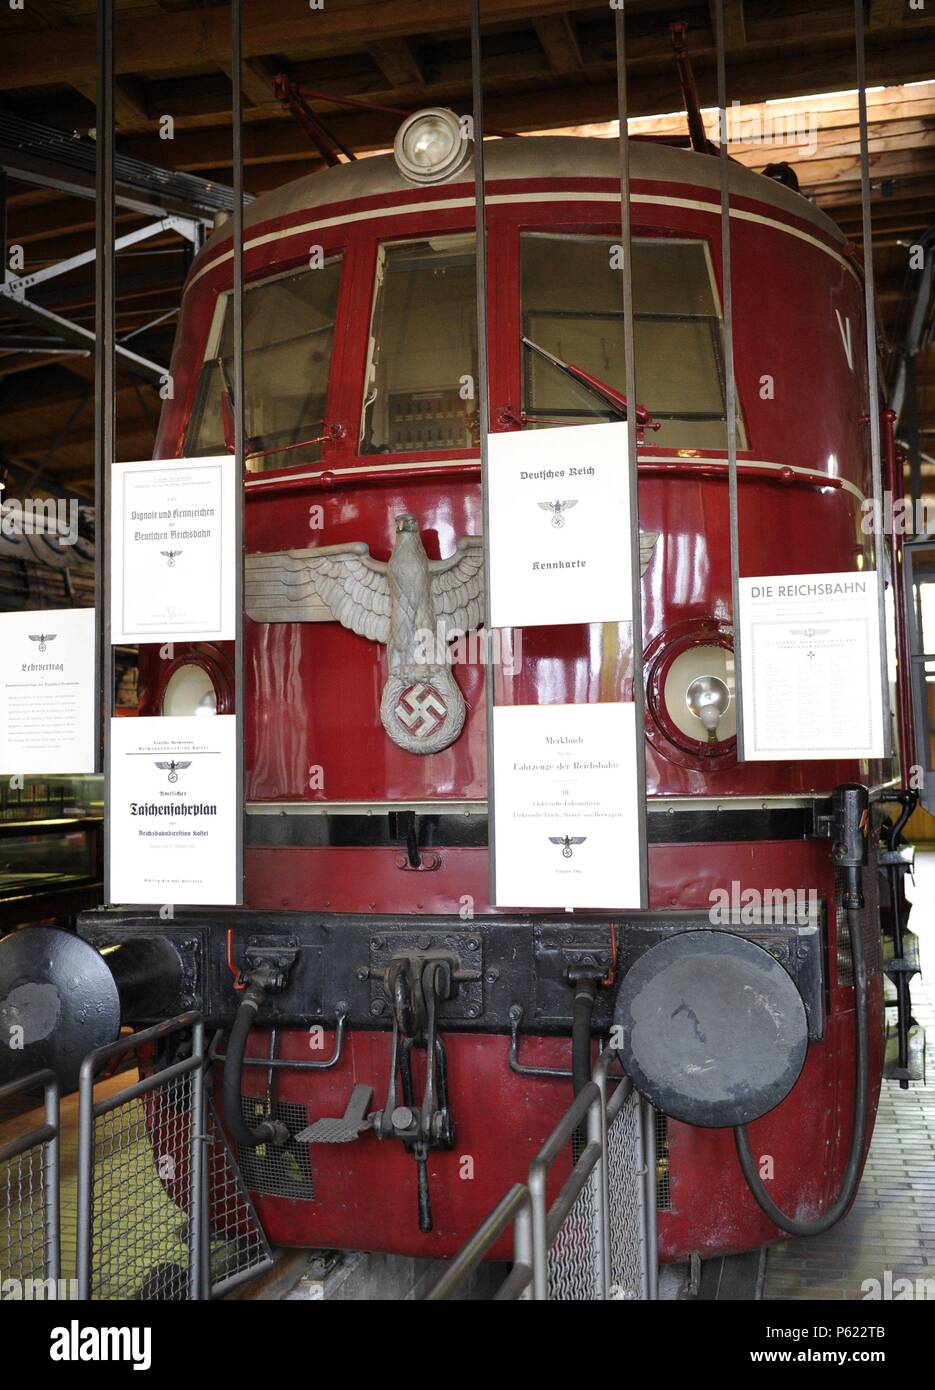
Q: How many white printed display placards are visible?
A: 6